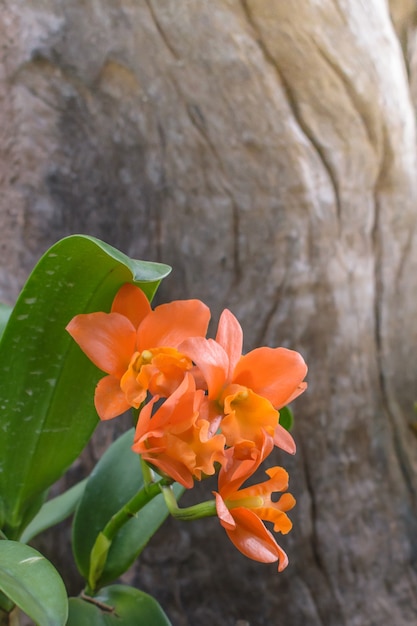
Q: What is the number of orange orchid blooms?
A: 4